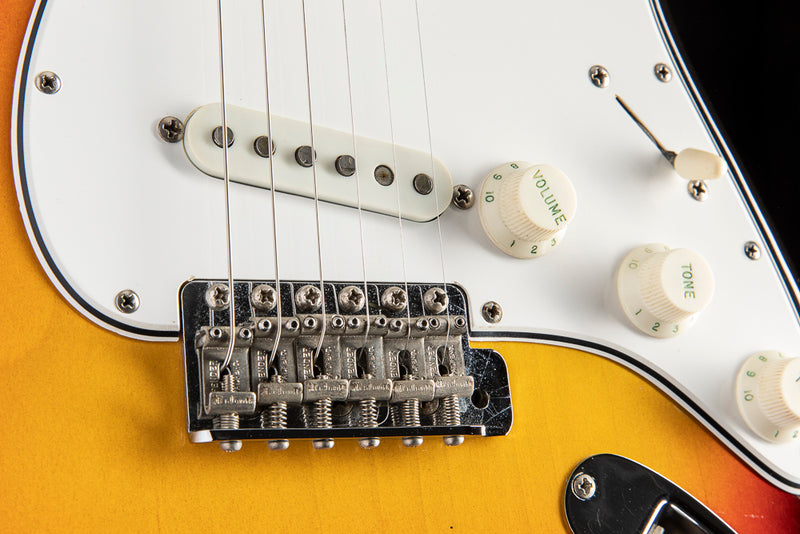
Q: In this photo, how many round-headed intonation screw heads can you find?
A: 6